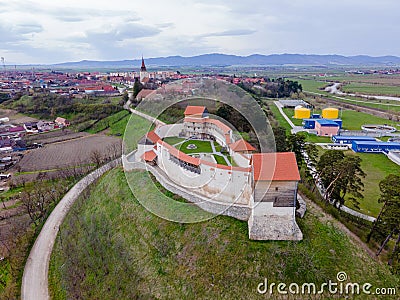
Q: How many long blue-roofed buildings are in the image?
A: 2